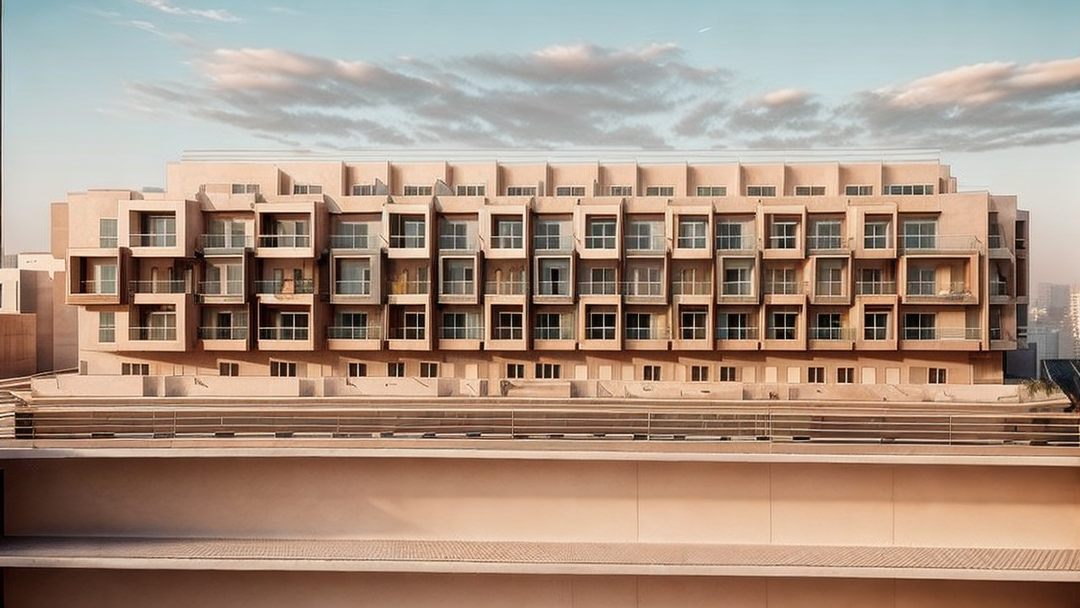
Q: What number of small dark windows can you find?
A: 14